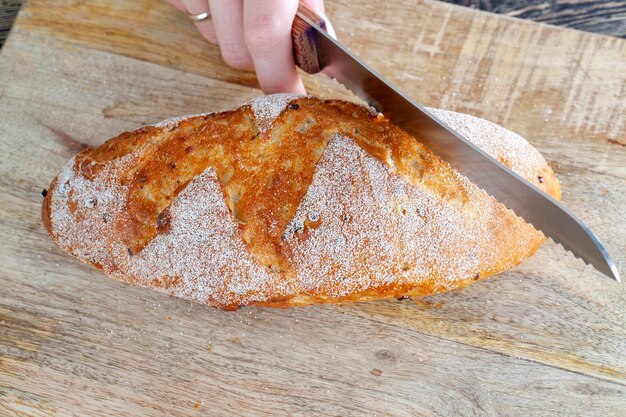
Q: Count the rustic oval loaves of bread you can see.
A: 1